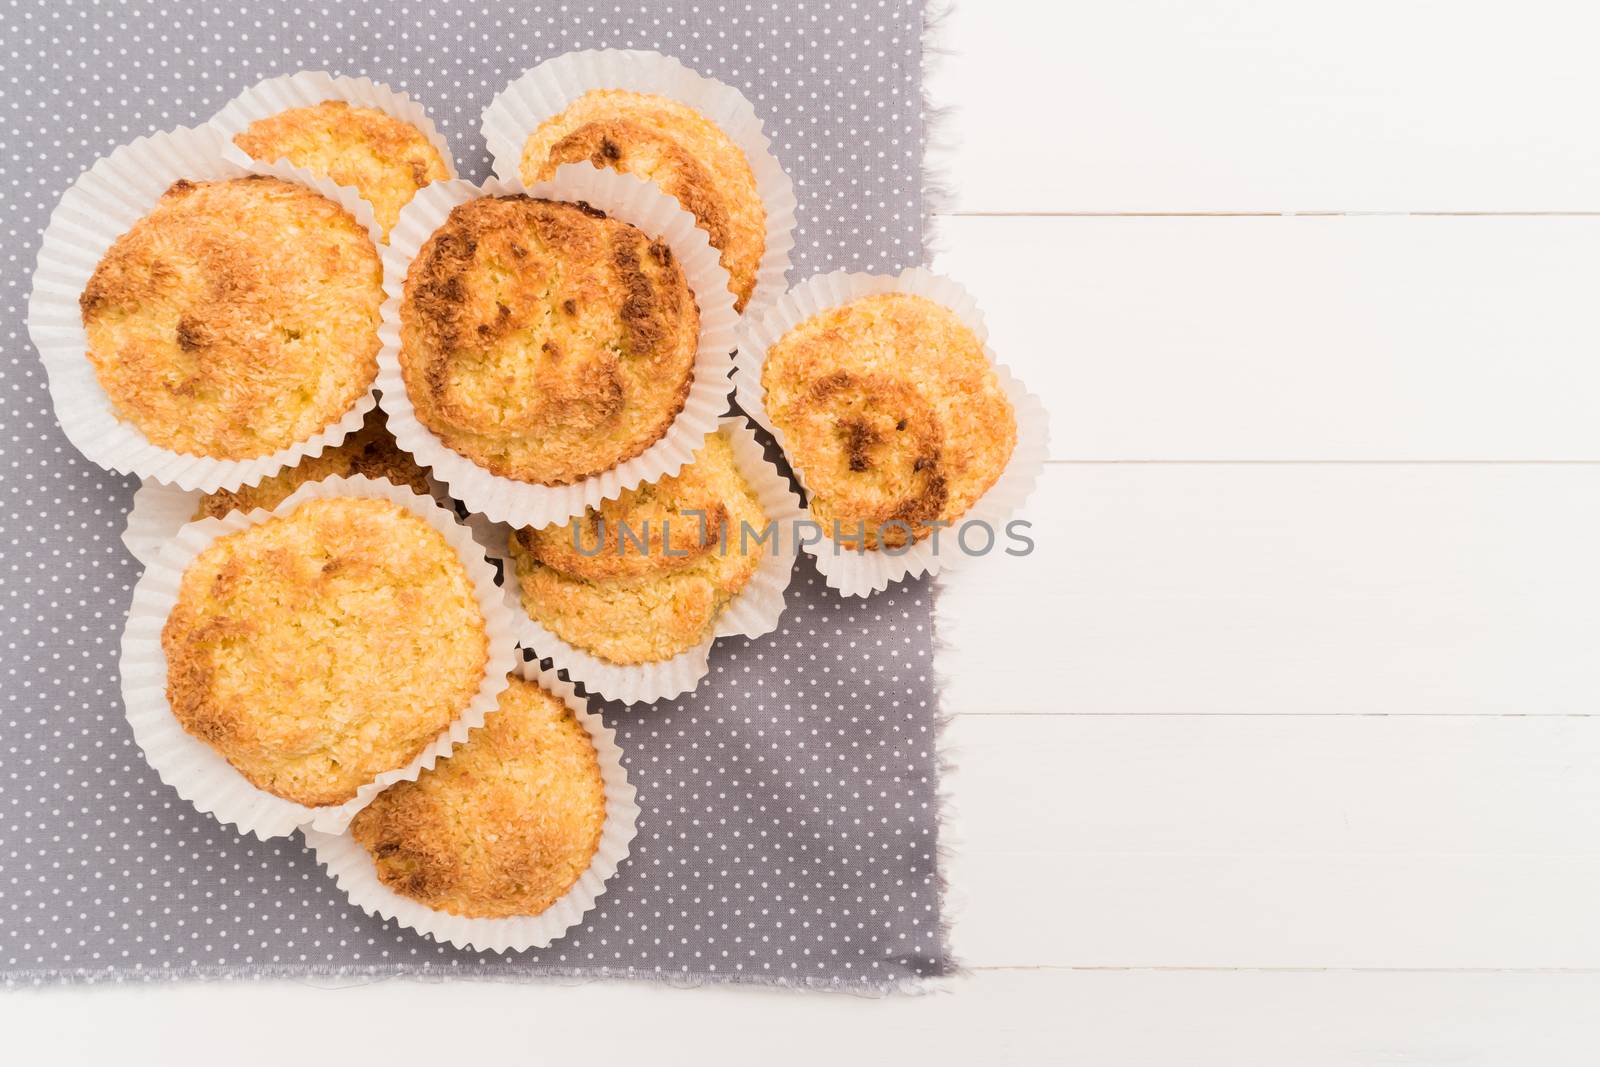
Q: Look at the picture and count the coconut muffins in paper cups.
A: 9